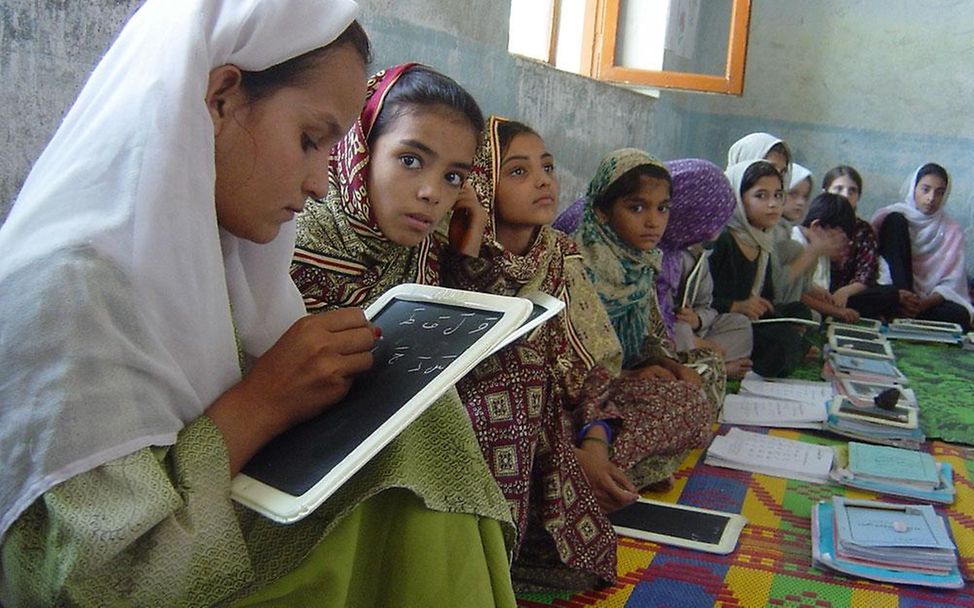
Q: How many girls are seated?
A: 11